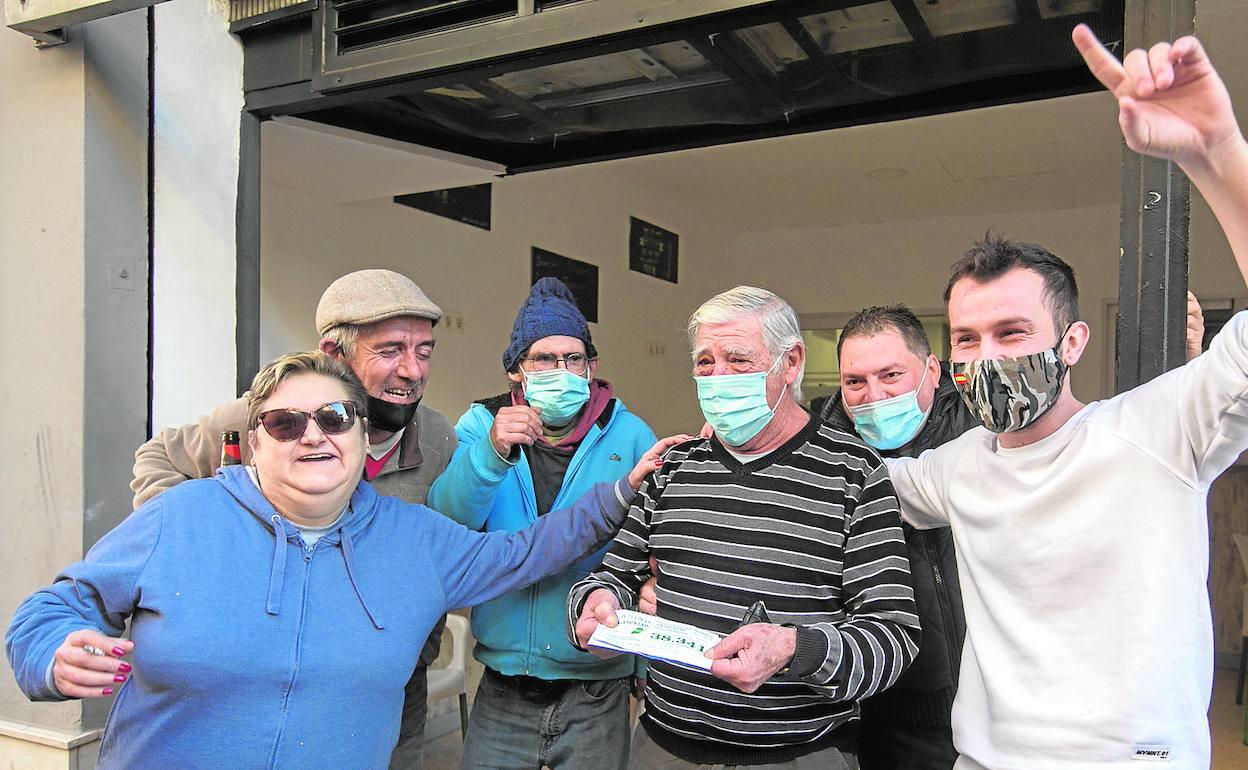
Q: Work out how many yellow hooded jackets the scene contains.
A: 0